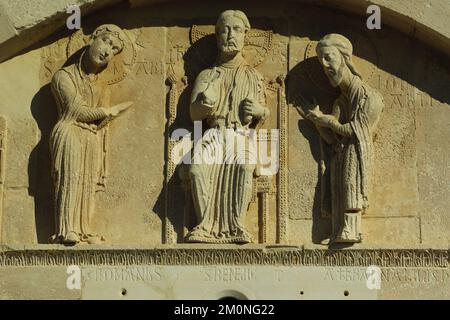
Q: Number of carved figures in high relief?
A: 3